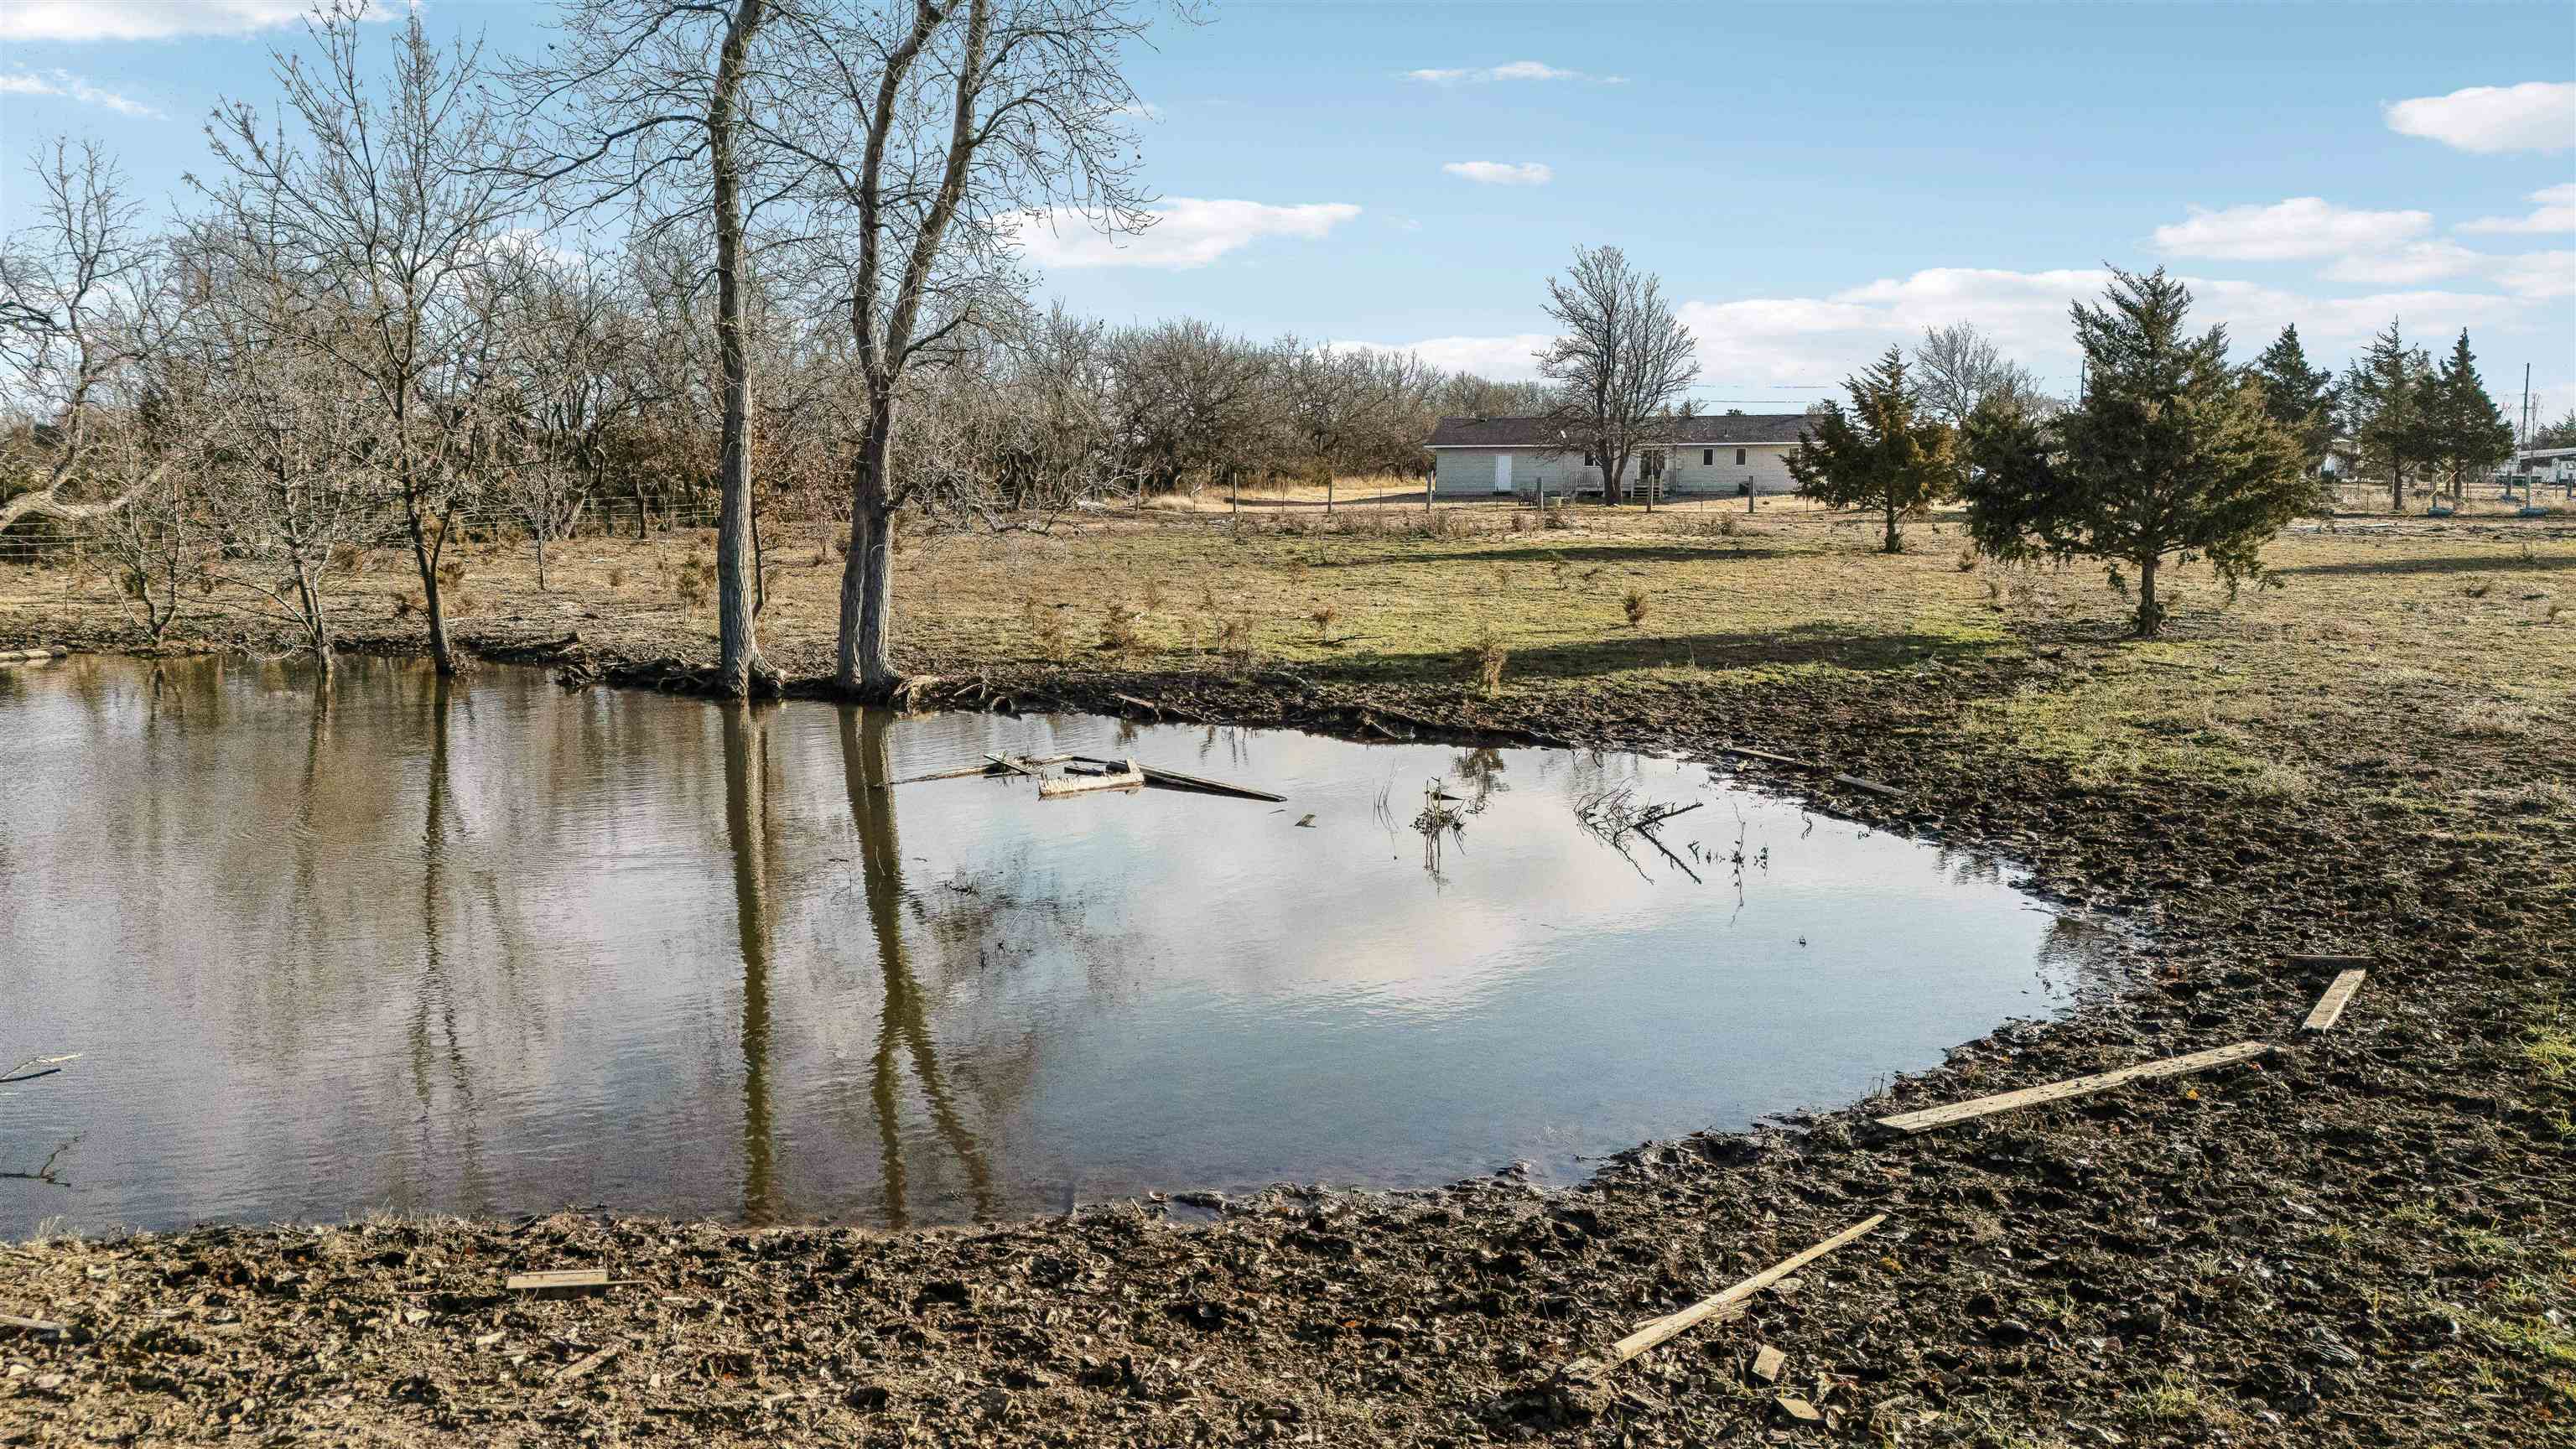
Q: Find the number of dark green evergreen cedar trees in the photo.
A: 5